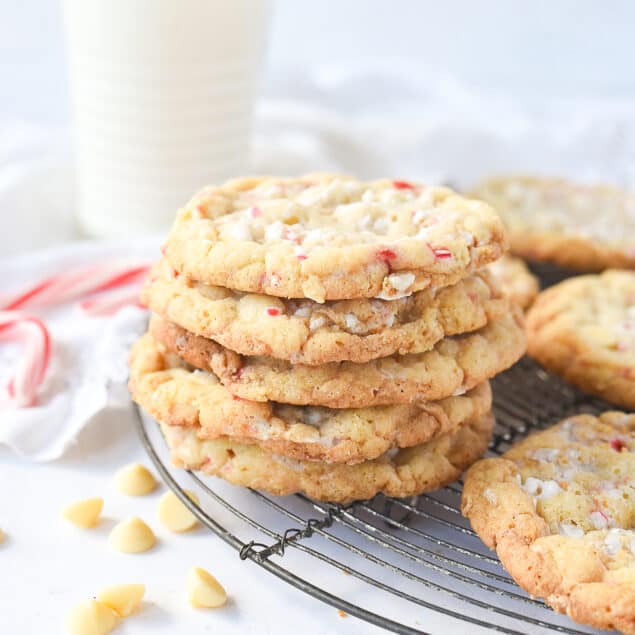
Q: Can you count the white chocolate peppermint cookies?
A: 9